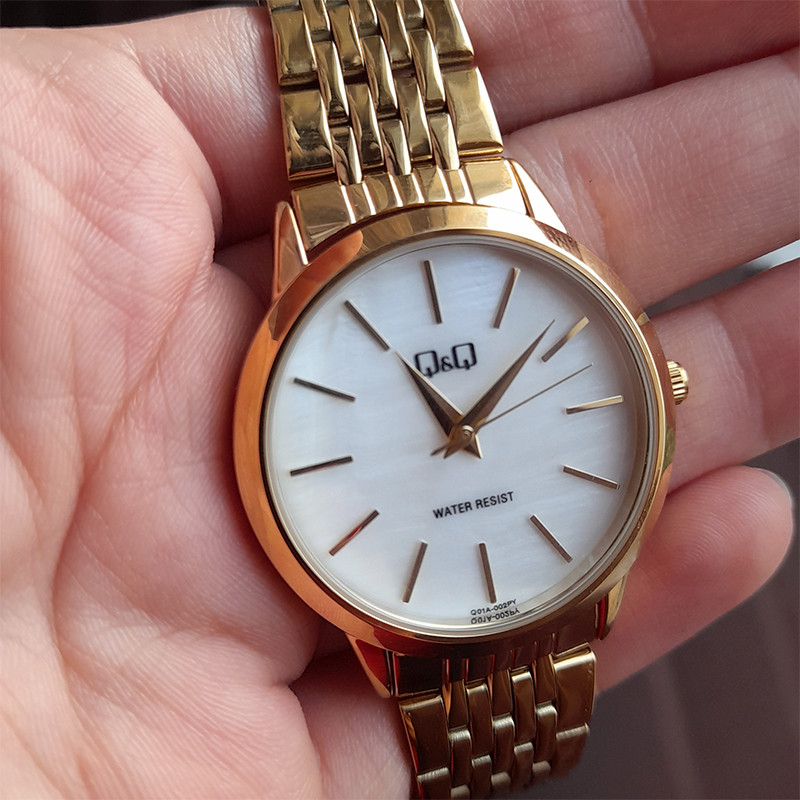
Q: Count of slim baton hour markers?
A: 12